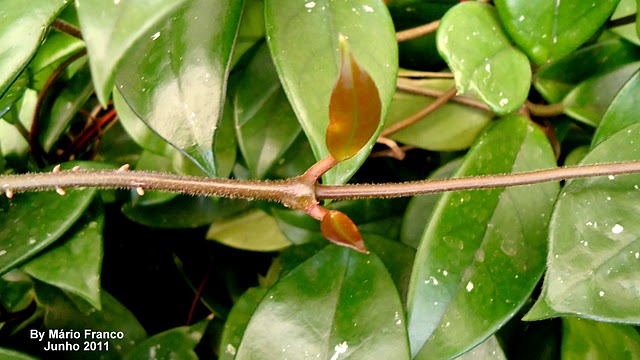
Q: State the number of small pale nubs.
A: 6